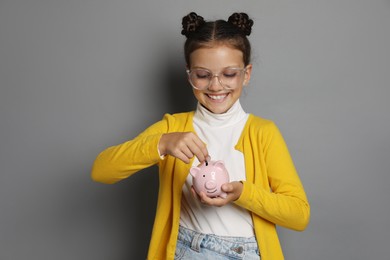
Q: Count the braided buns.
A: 2